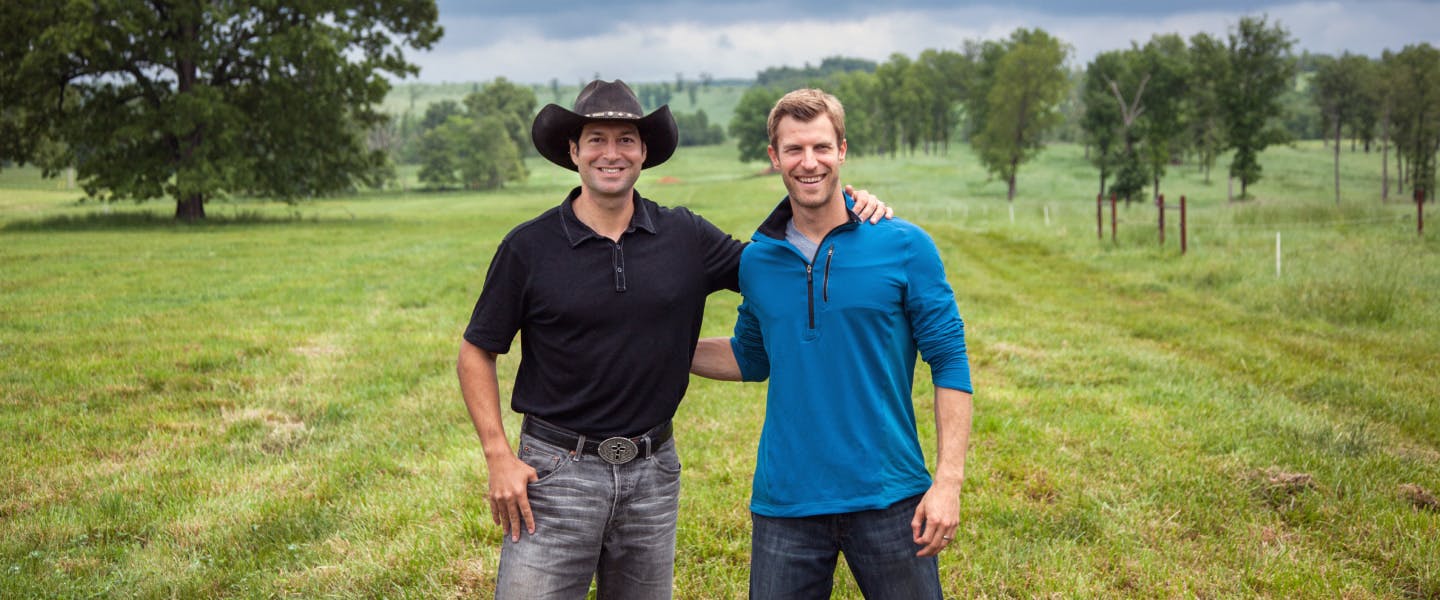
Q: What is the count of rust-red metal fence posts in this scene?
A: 5